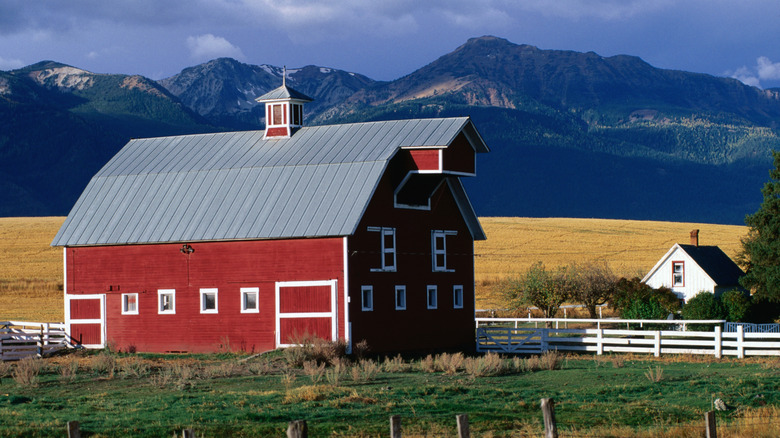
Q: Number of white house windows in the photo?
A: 1